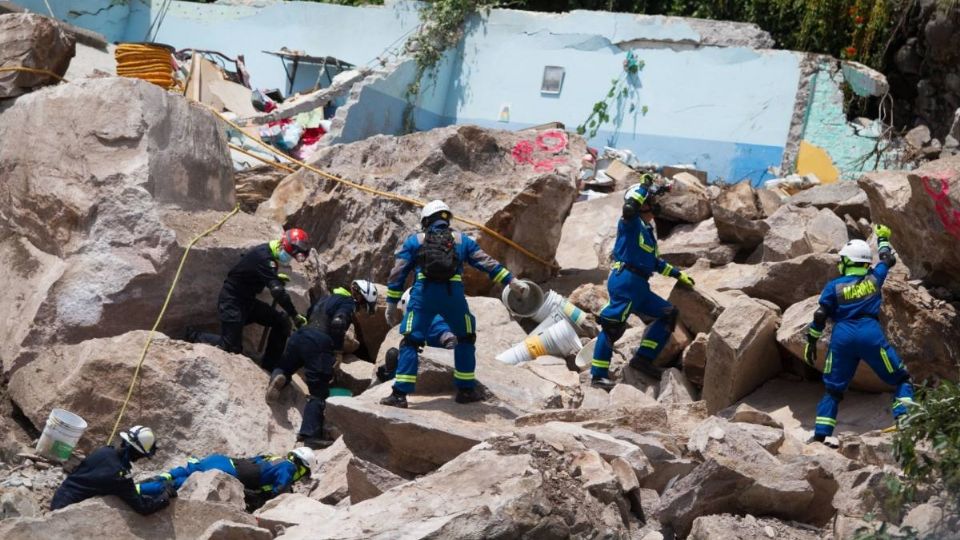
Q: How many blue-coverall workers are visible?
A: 5